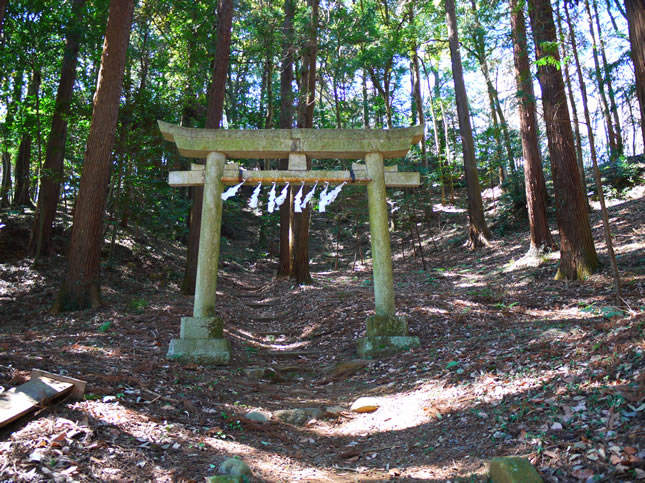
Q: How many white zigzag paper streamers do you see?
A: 8